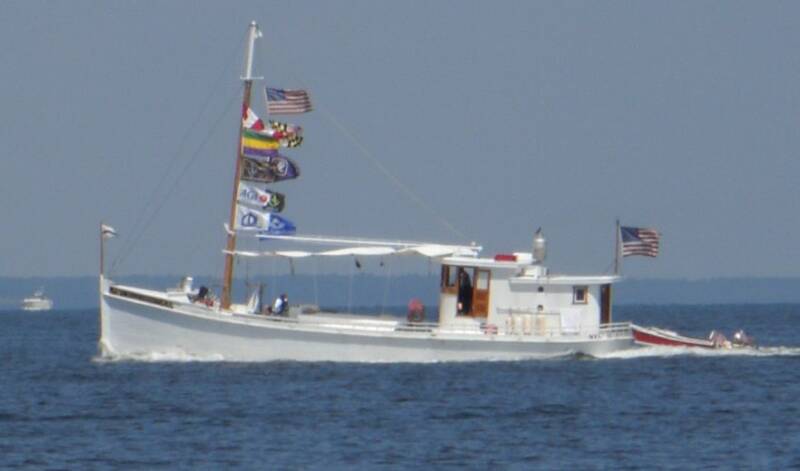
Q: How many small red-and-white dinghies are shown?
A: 1